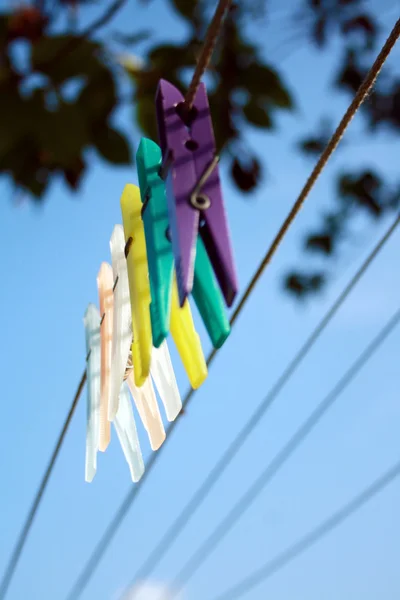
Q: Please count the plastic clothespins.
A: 6